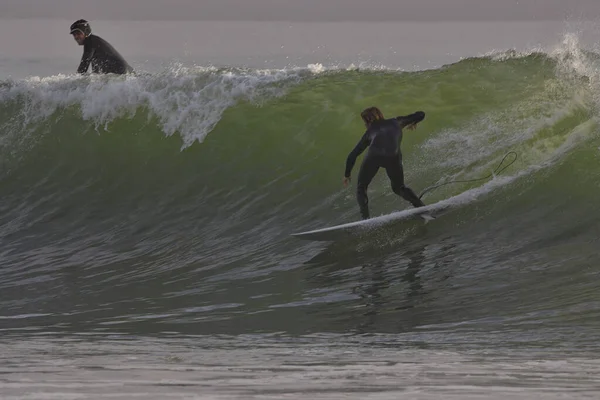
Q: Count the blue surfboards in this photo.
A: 0